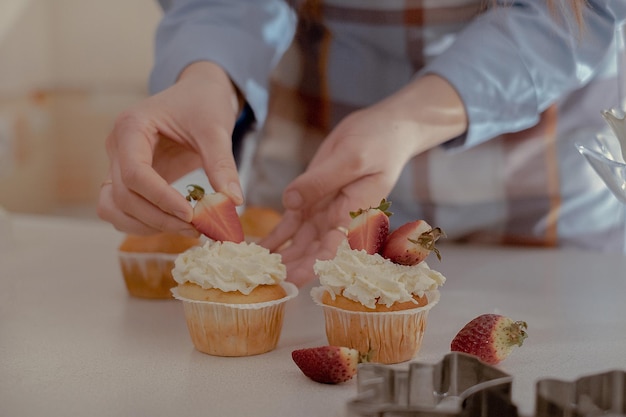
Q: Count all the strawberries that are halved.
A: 3